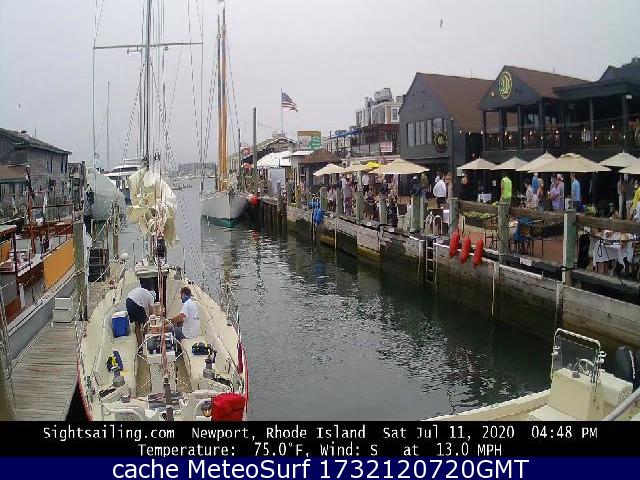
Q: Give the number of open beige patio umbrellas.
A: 9